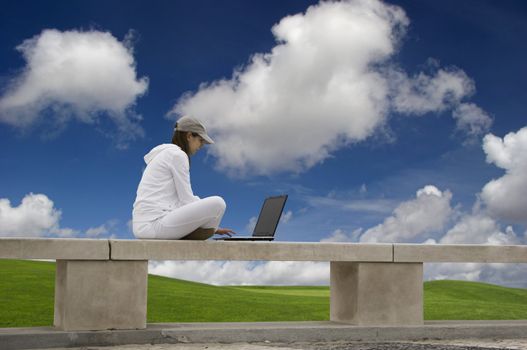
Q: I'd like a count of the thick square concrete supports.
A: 2